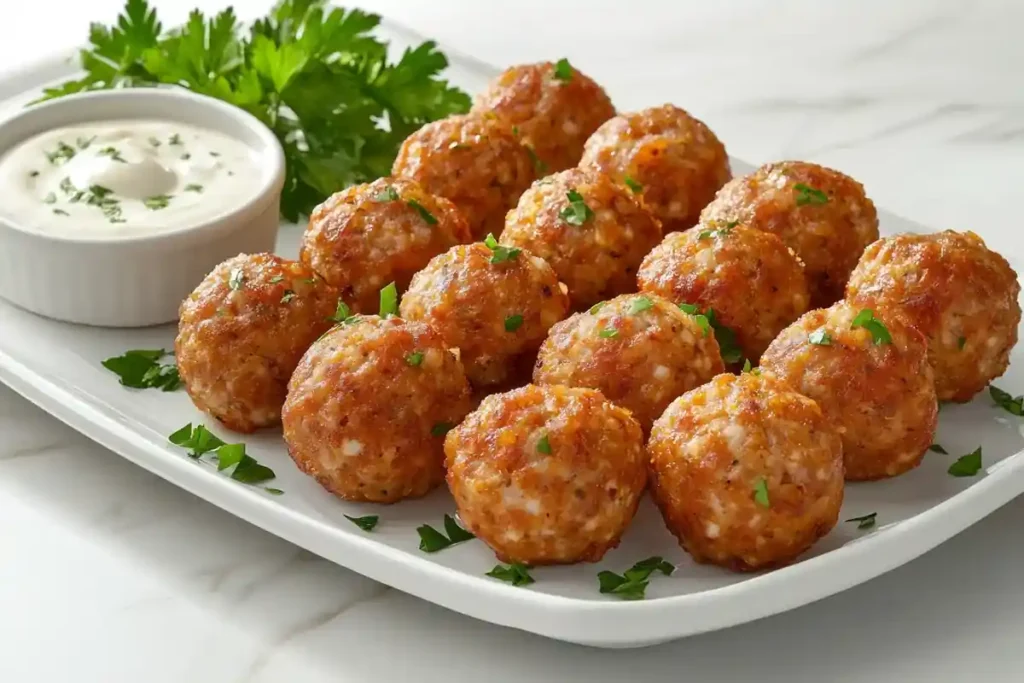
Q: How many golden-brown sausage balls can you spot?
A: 15